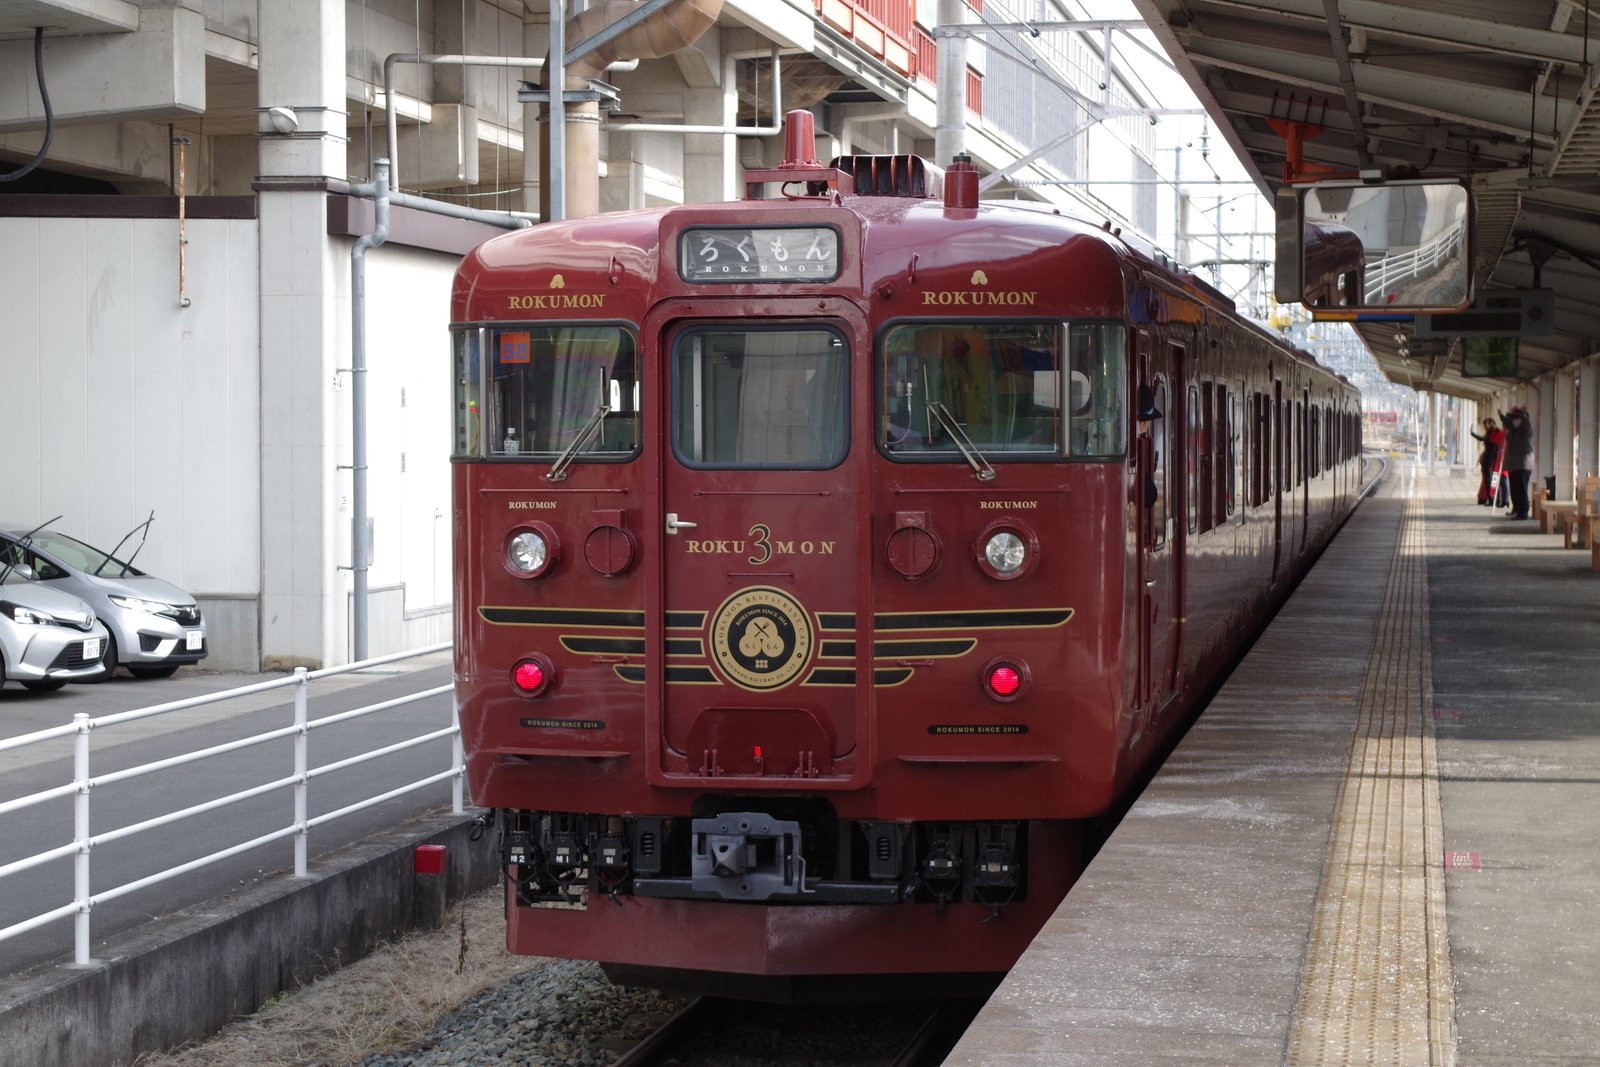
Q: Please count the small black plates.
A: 2